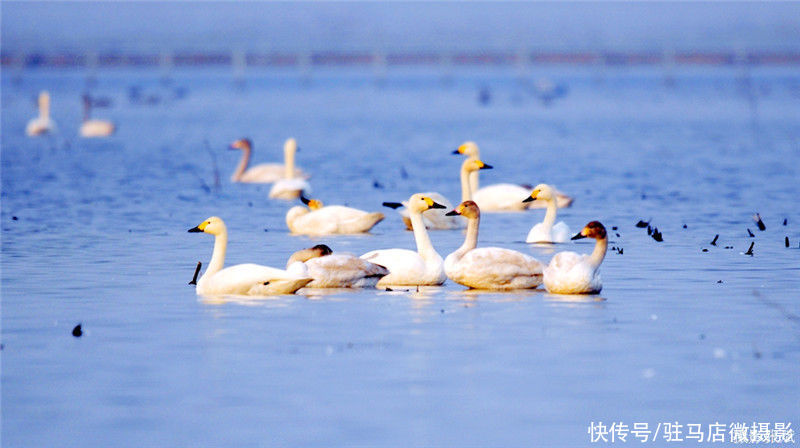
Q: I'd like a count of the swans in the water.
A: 13